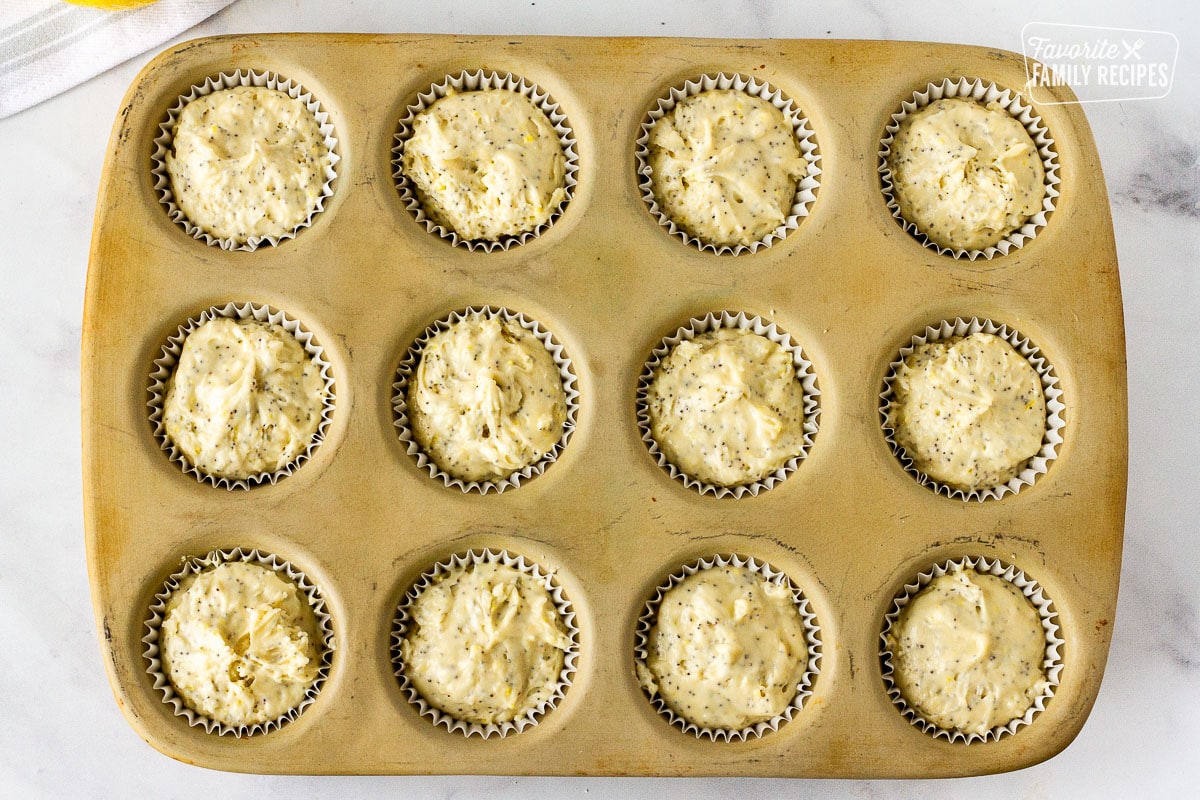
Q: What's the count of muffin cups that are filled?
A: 12